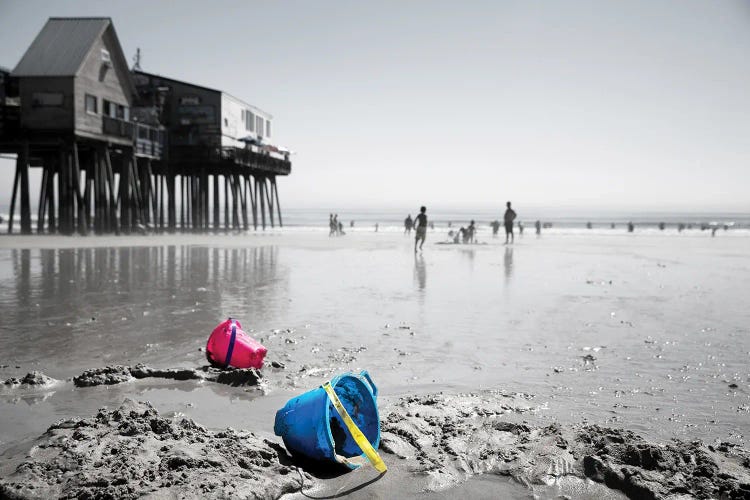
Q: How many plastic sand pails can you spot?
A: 2